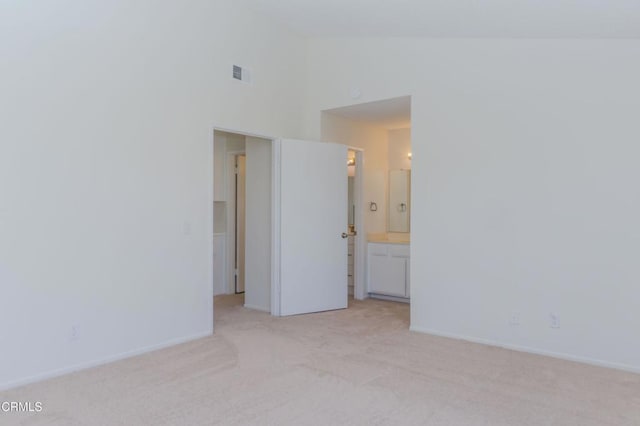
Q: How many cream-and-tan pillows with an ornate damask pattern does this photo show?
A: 0